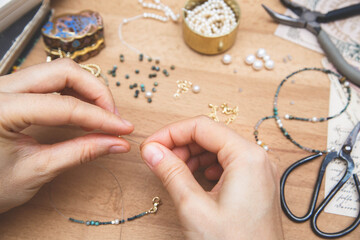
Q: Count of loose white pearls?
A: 8